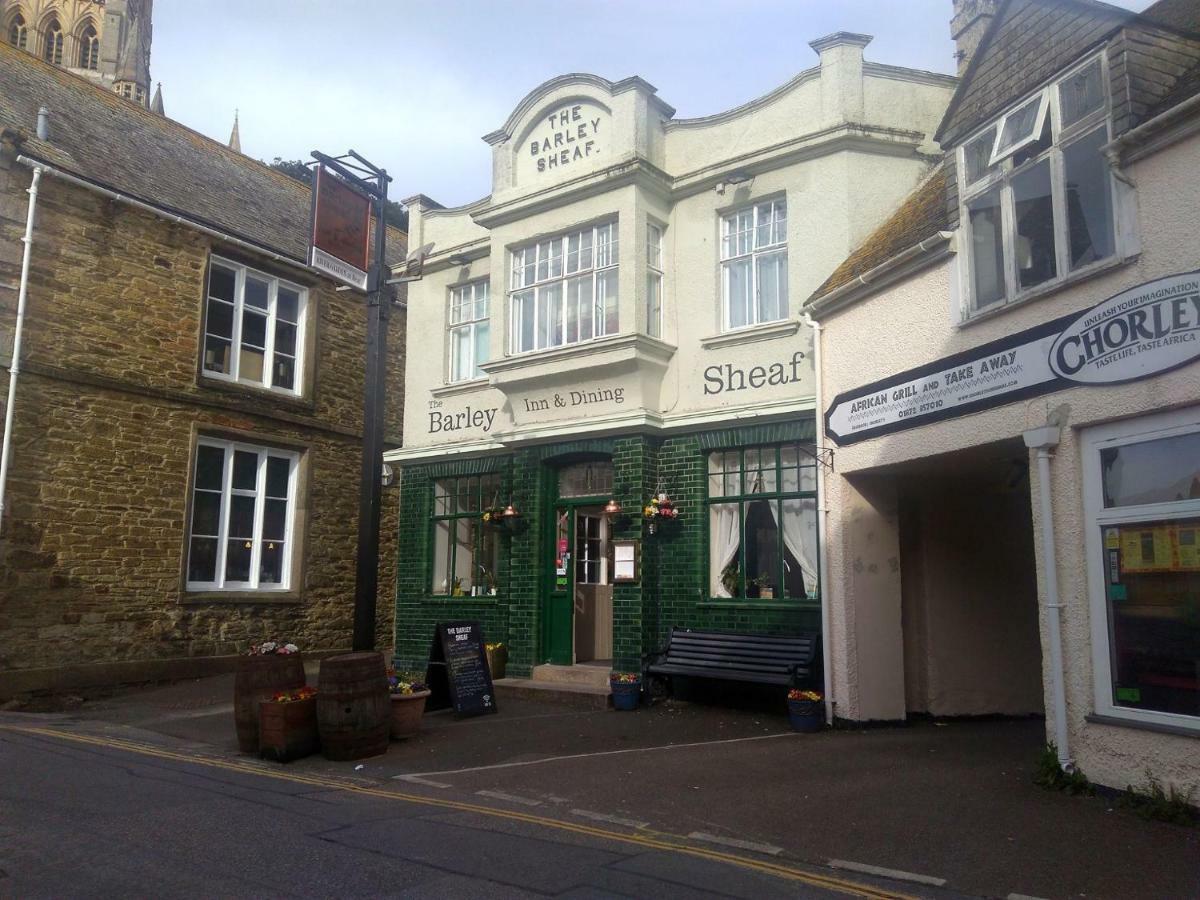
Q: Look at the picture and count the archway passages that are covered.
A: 1